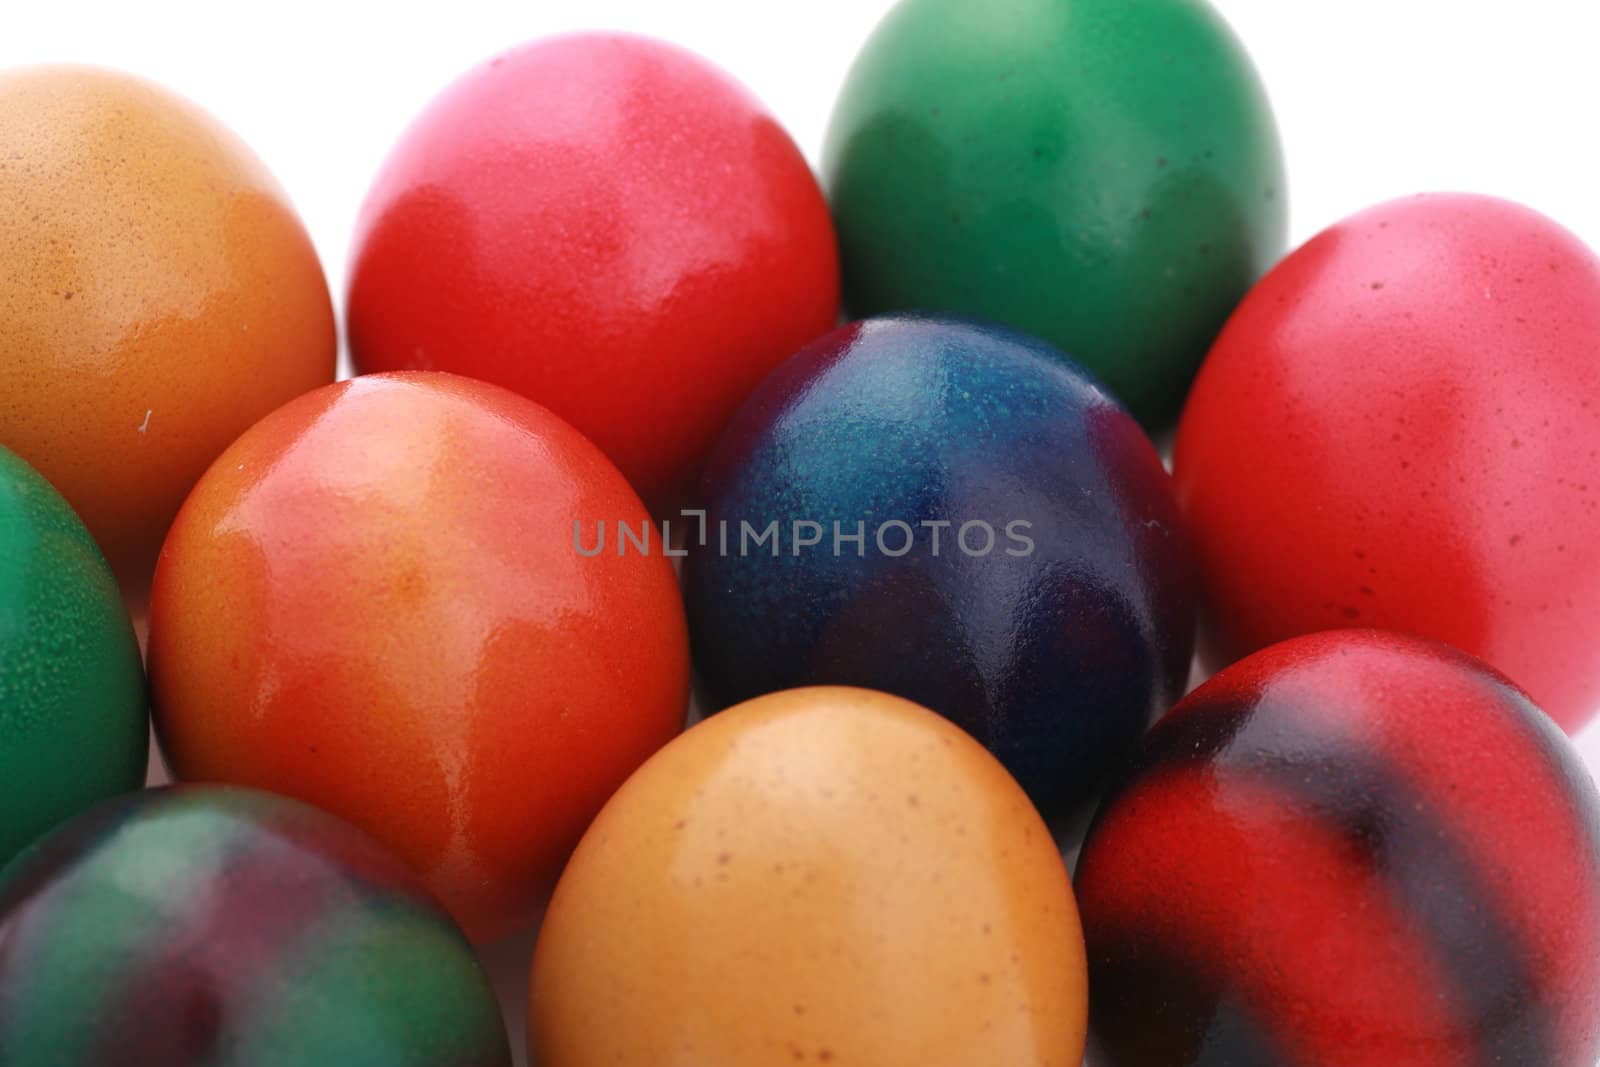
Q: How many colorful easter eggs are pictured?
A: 10